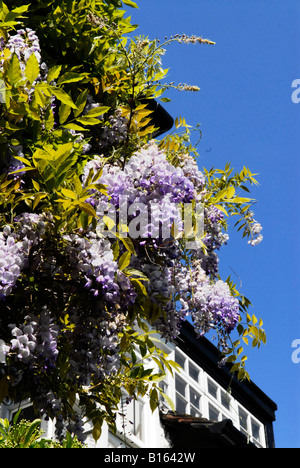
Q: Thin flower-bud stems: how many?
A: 2